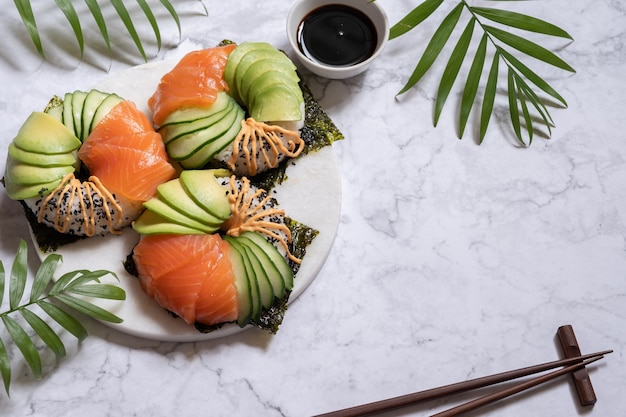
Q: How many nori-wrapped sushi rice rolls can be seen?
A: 3